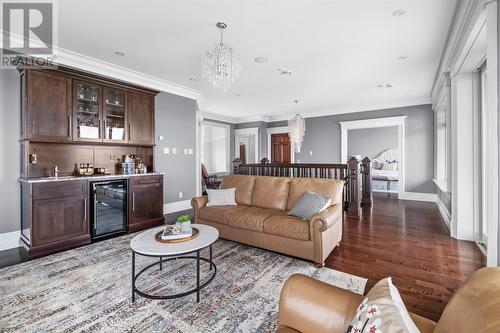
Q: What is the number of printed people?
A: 0